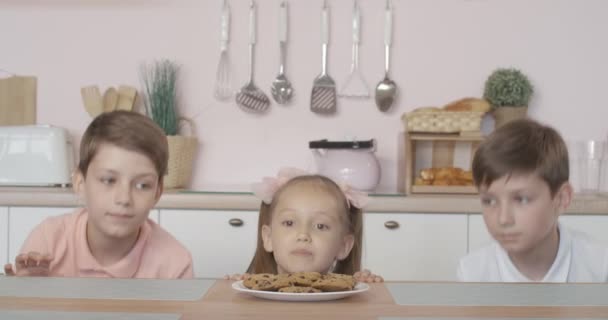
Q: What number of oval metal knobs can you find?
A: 2